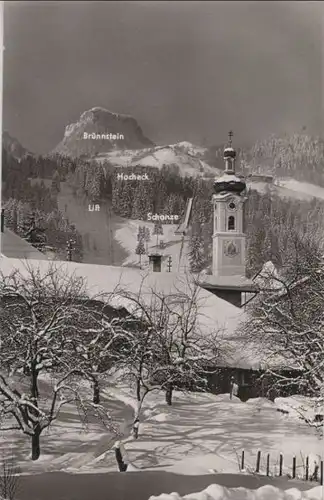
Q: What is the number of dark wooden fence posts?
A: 7